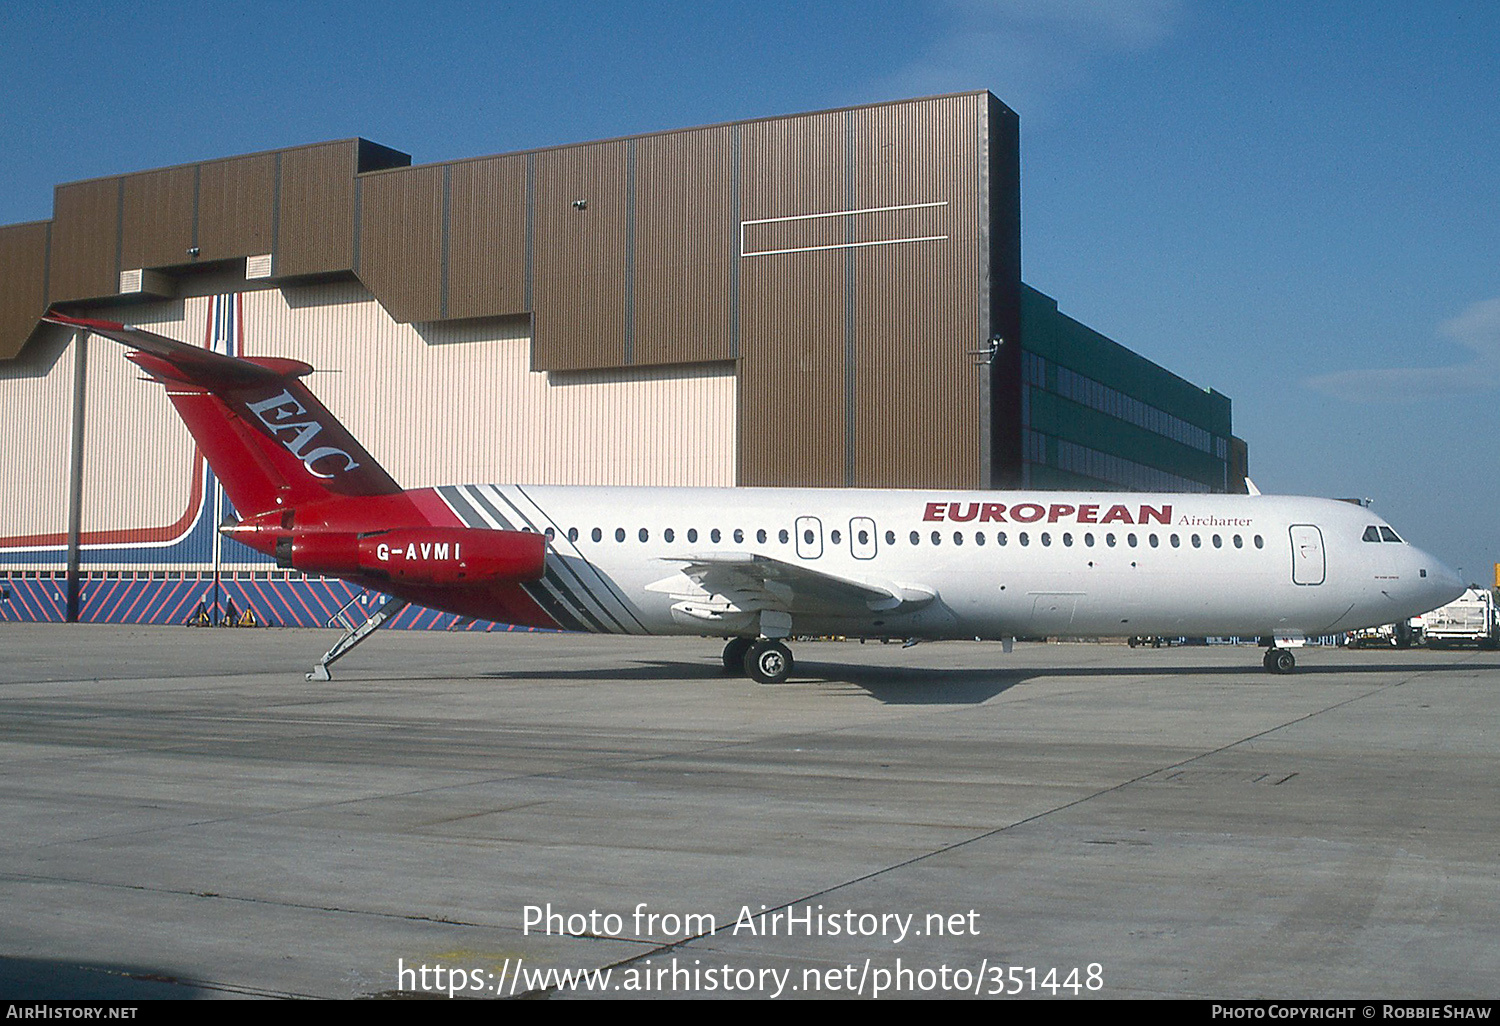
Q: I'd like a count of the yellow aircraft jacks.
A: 3